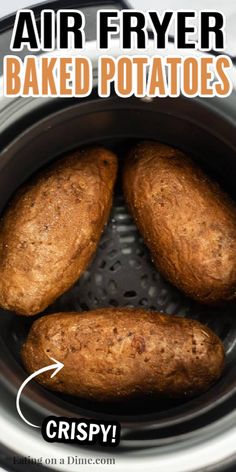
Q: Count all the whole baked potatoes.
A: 3